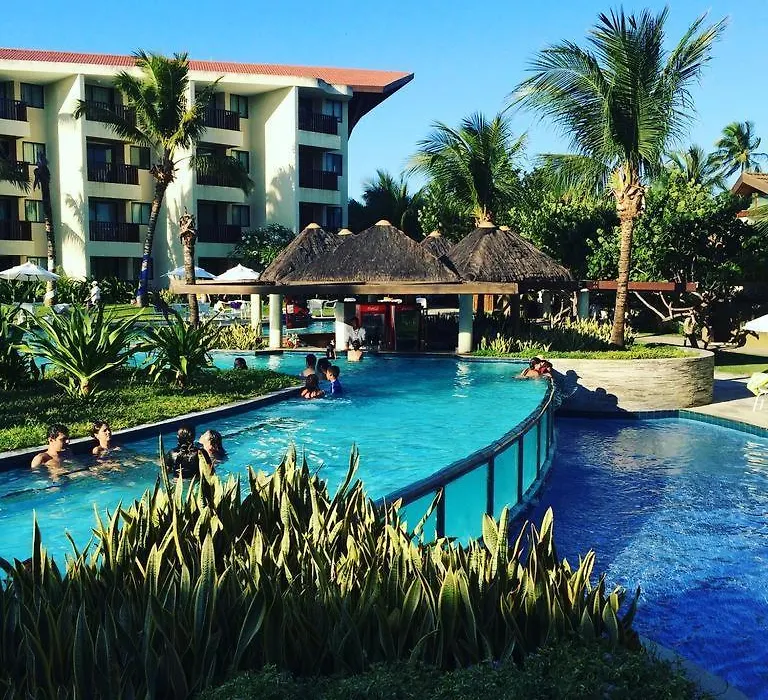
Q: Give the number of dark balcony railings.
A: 11